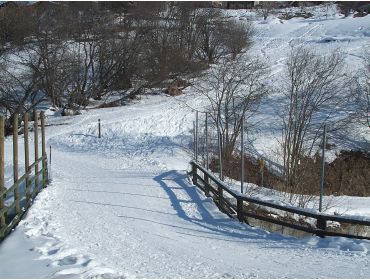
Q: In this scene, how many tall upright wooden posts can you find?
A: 5